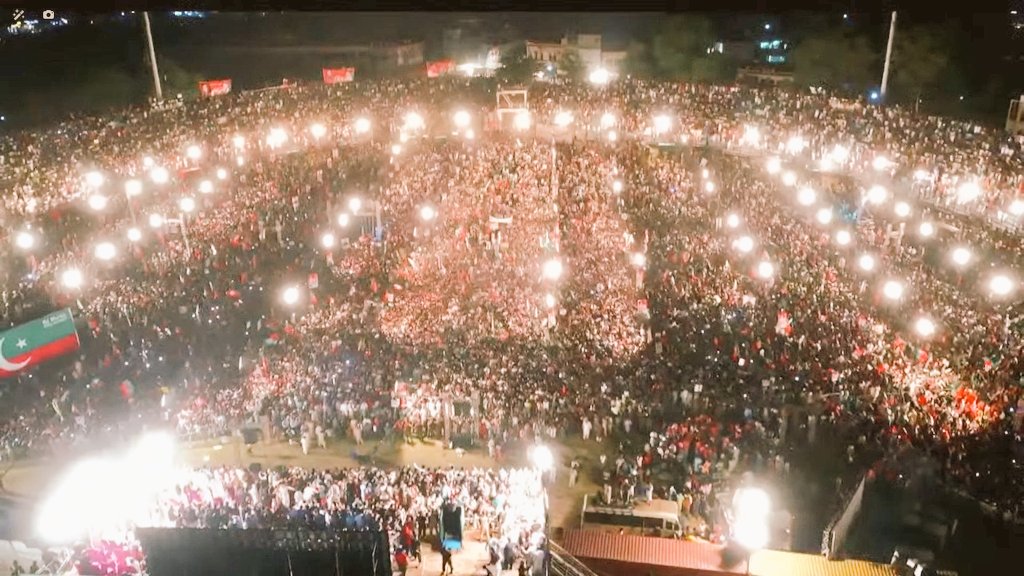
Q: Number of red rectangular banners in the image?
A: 3